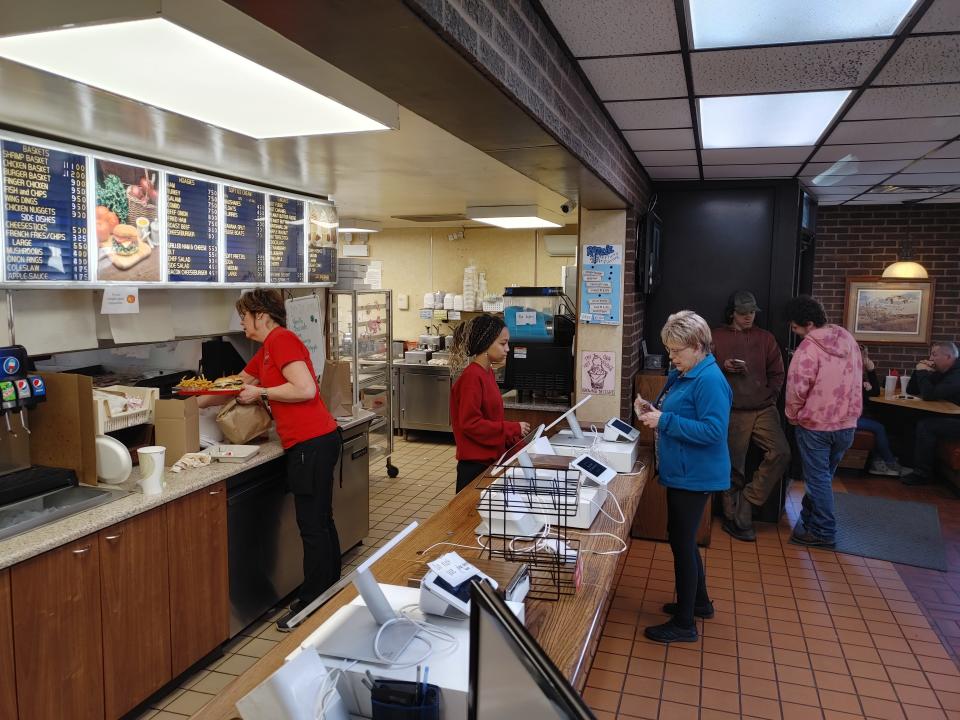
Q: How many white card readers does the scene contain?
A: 3